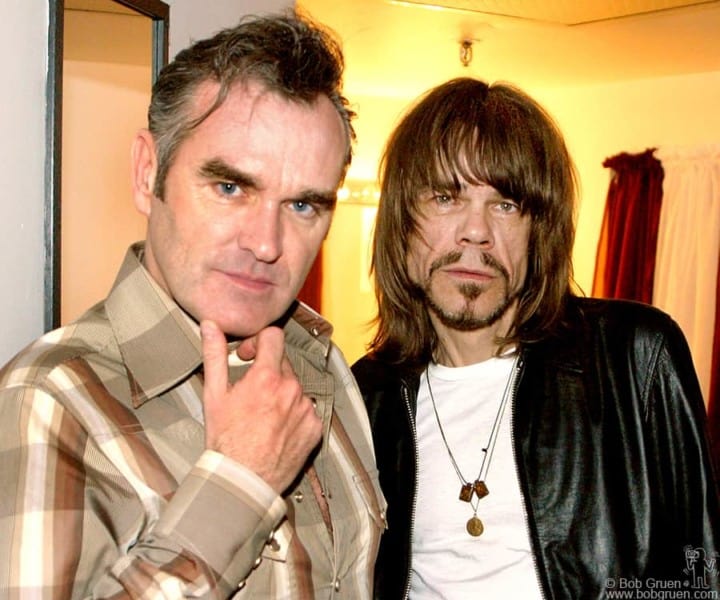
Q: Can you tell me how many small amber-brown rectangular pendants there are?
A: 2